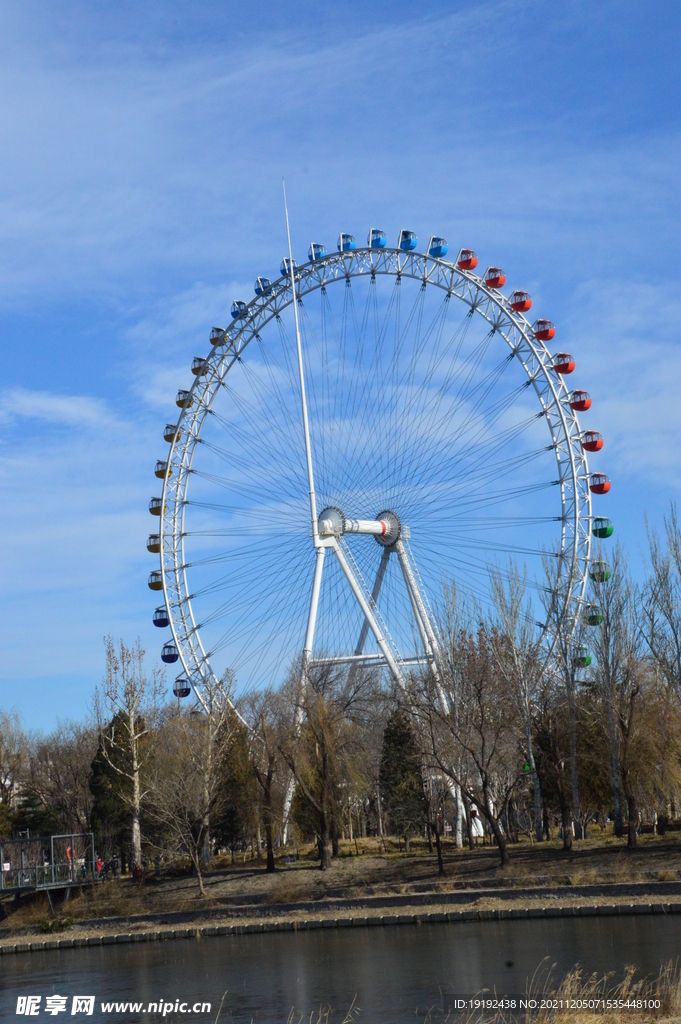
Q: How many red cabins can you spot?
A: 8